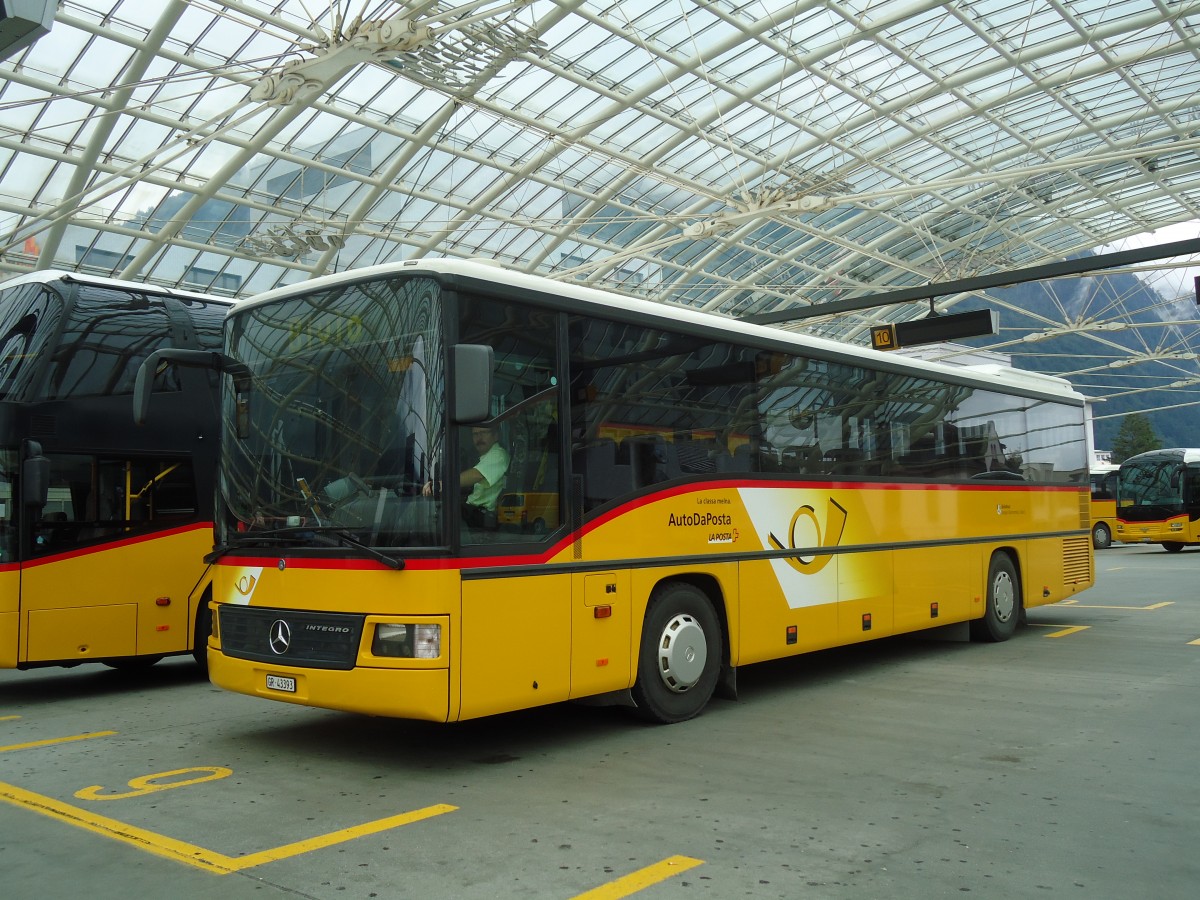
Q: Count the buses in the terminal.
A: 4